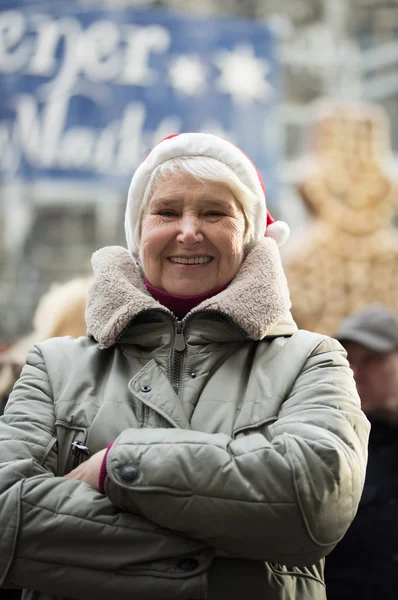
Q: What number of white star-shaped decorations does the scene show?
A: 2